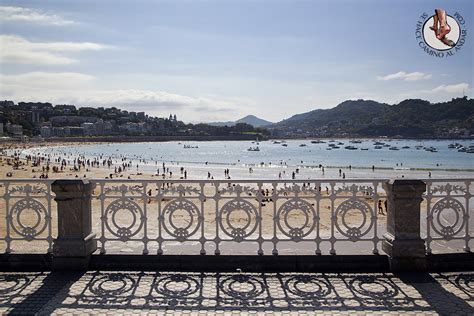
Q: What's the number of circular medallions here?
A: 7